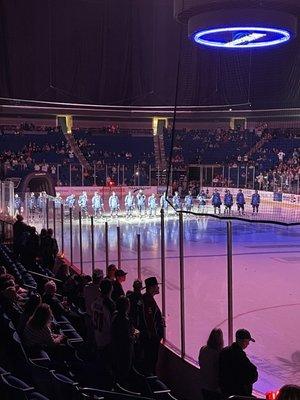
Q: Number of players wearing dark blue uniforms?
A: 4